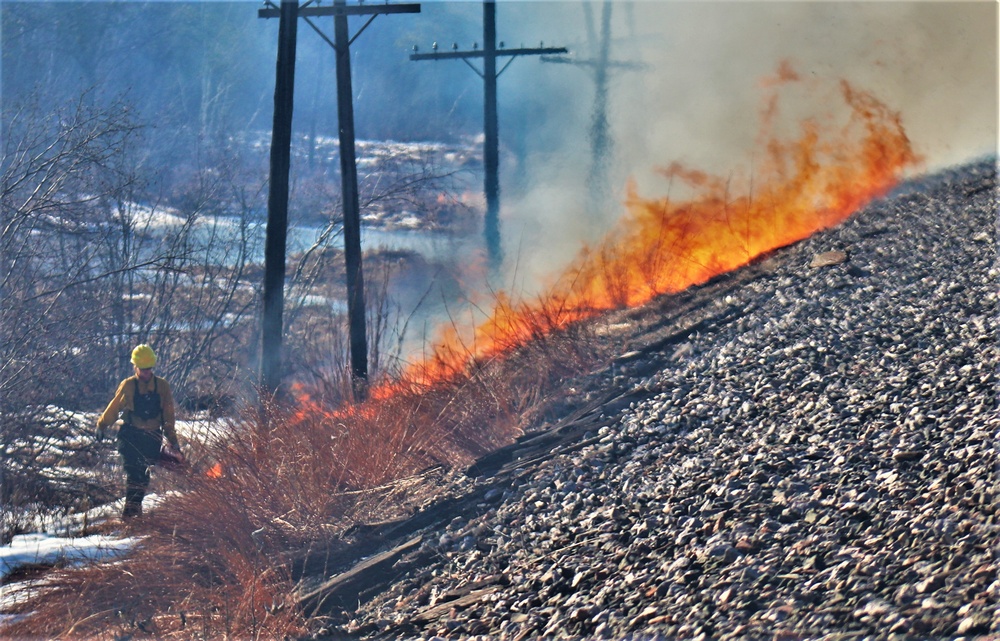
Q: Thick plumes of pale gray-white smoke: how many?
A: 1